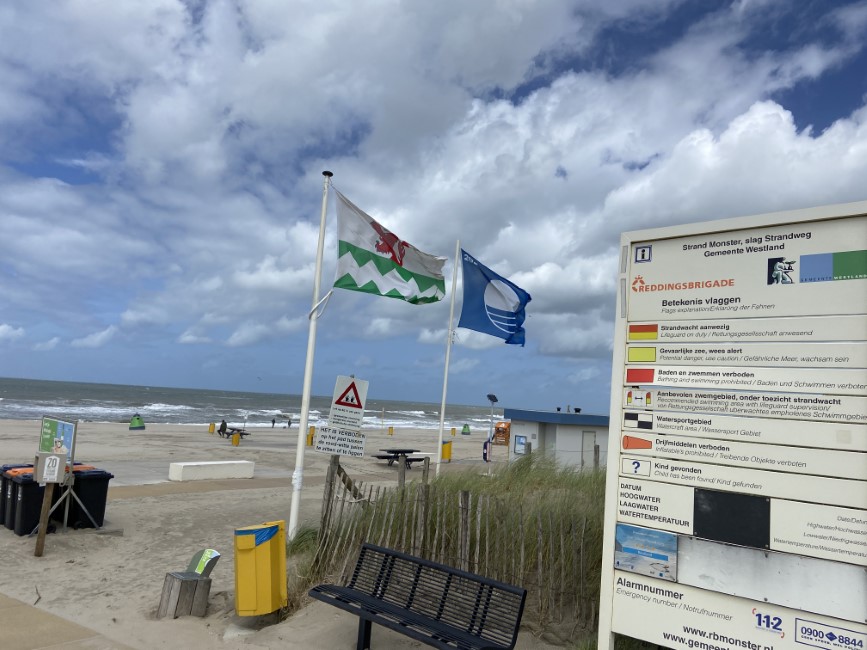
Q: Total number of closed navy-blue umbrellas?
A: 0